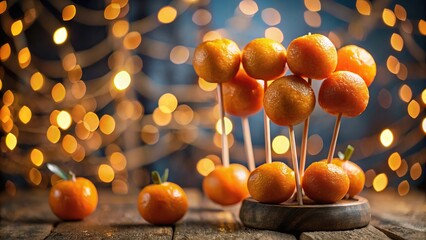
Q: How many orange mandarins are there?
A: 13